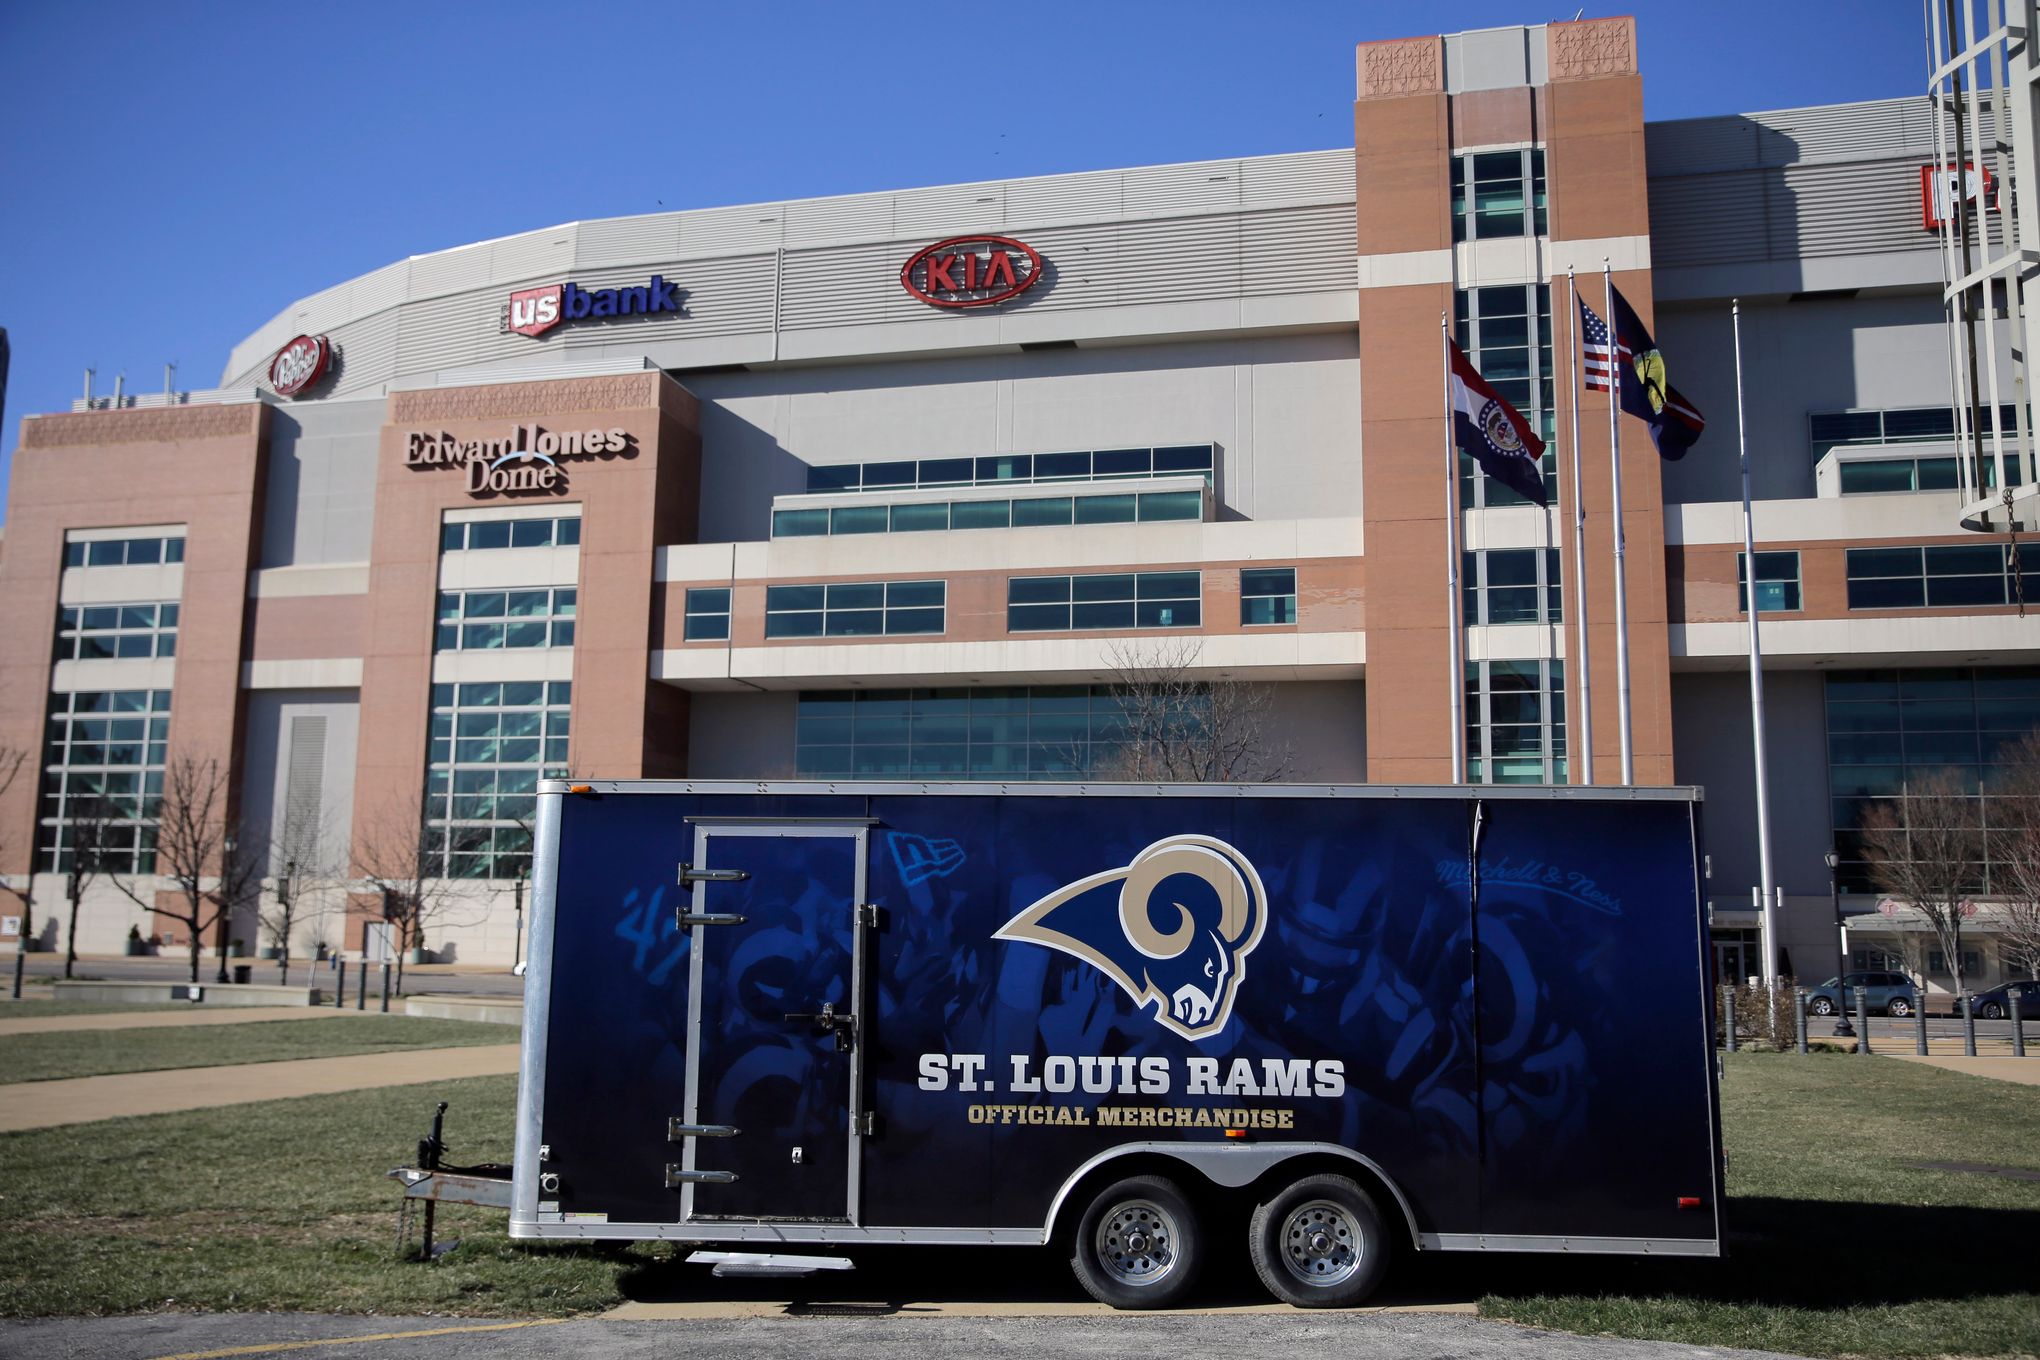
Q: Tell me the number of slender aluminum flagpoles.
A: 4